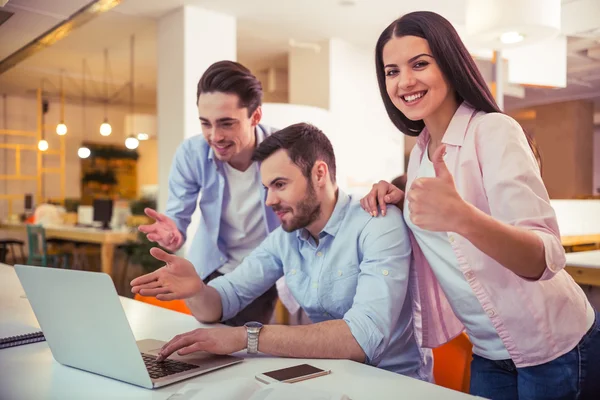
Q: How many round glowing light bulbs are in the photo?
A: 5